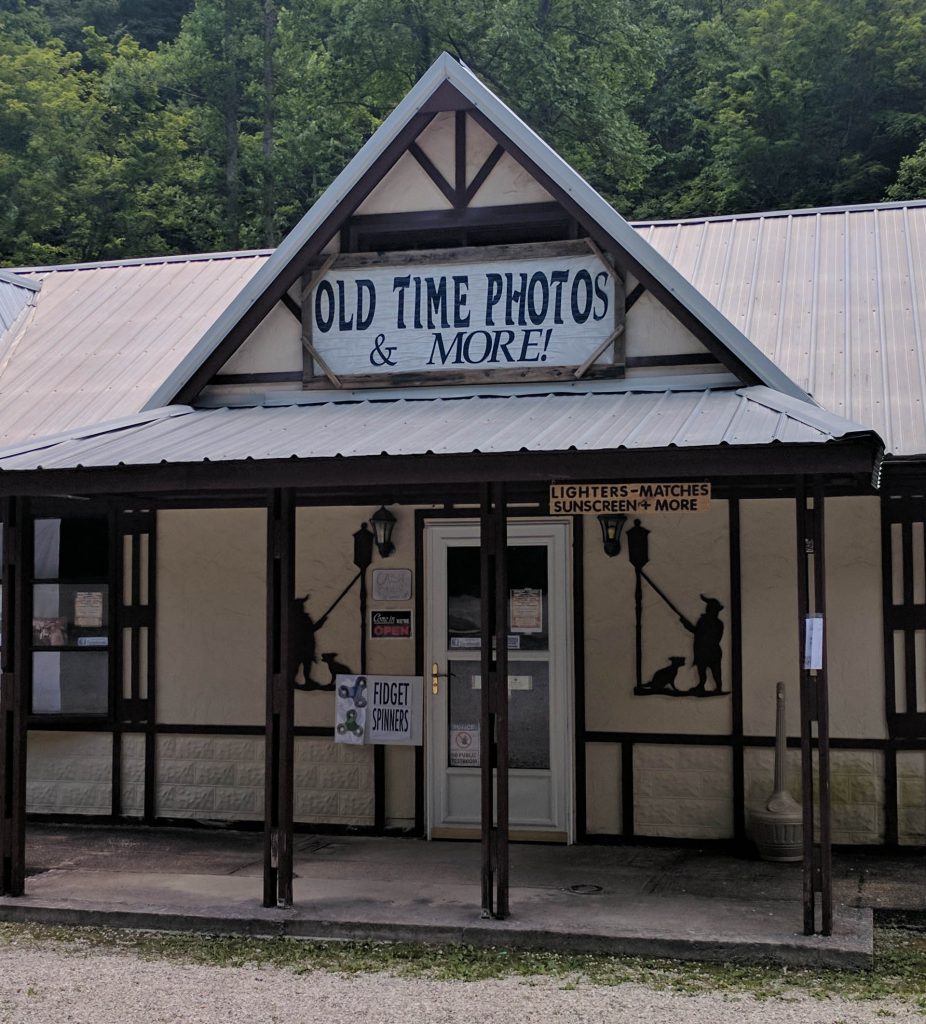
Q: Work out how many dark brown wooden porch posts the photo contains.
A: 4